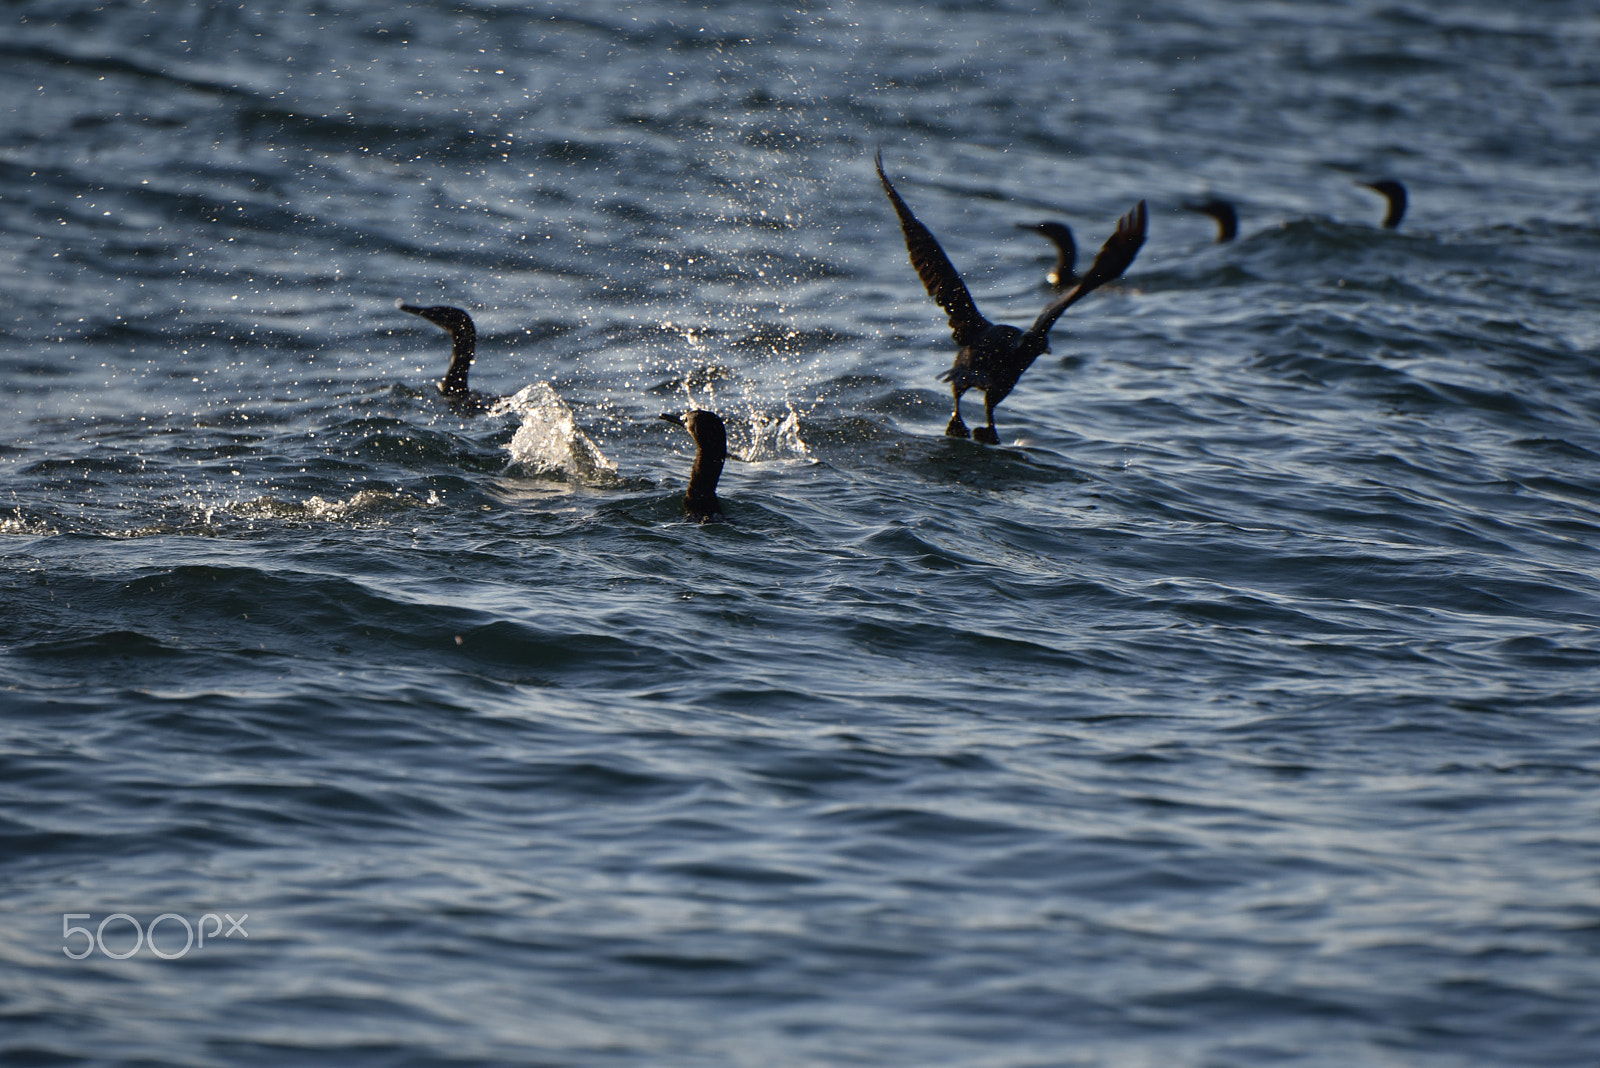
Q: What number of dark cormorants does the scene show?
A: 6